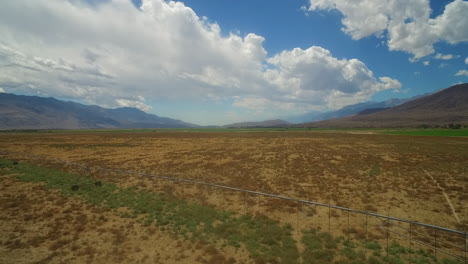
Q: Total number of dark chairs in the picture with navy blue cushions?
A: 0